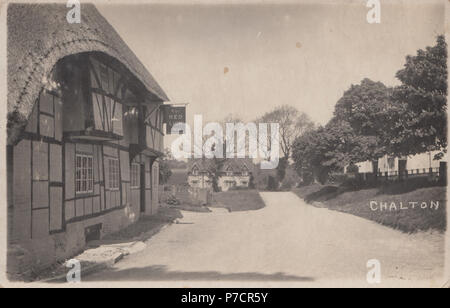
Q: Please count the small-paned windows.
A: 3